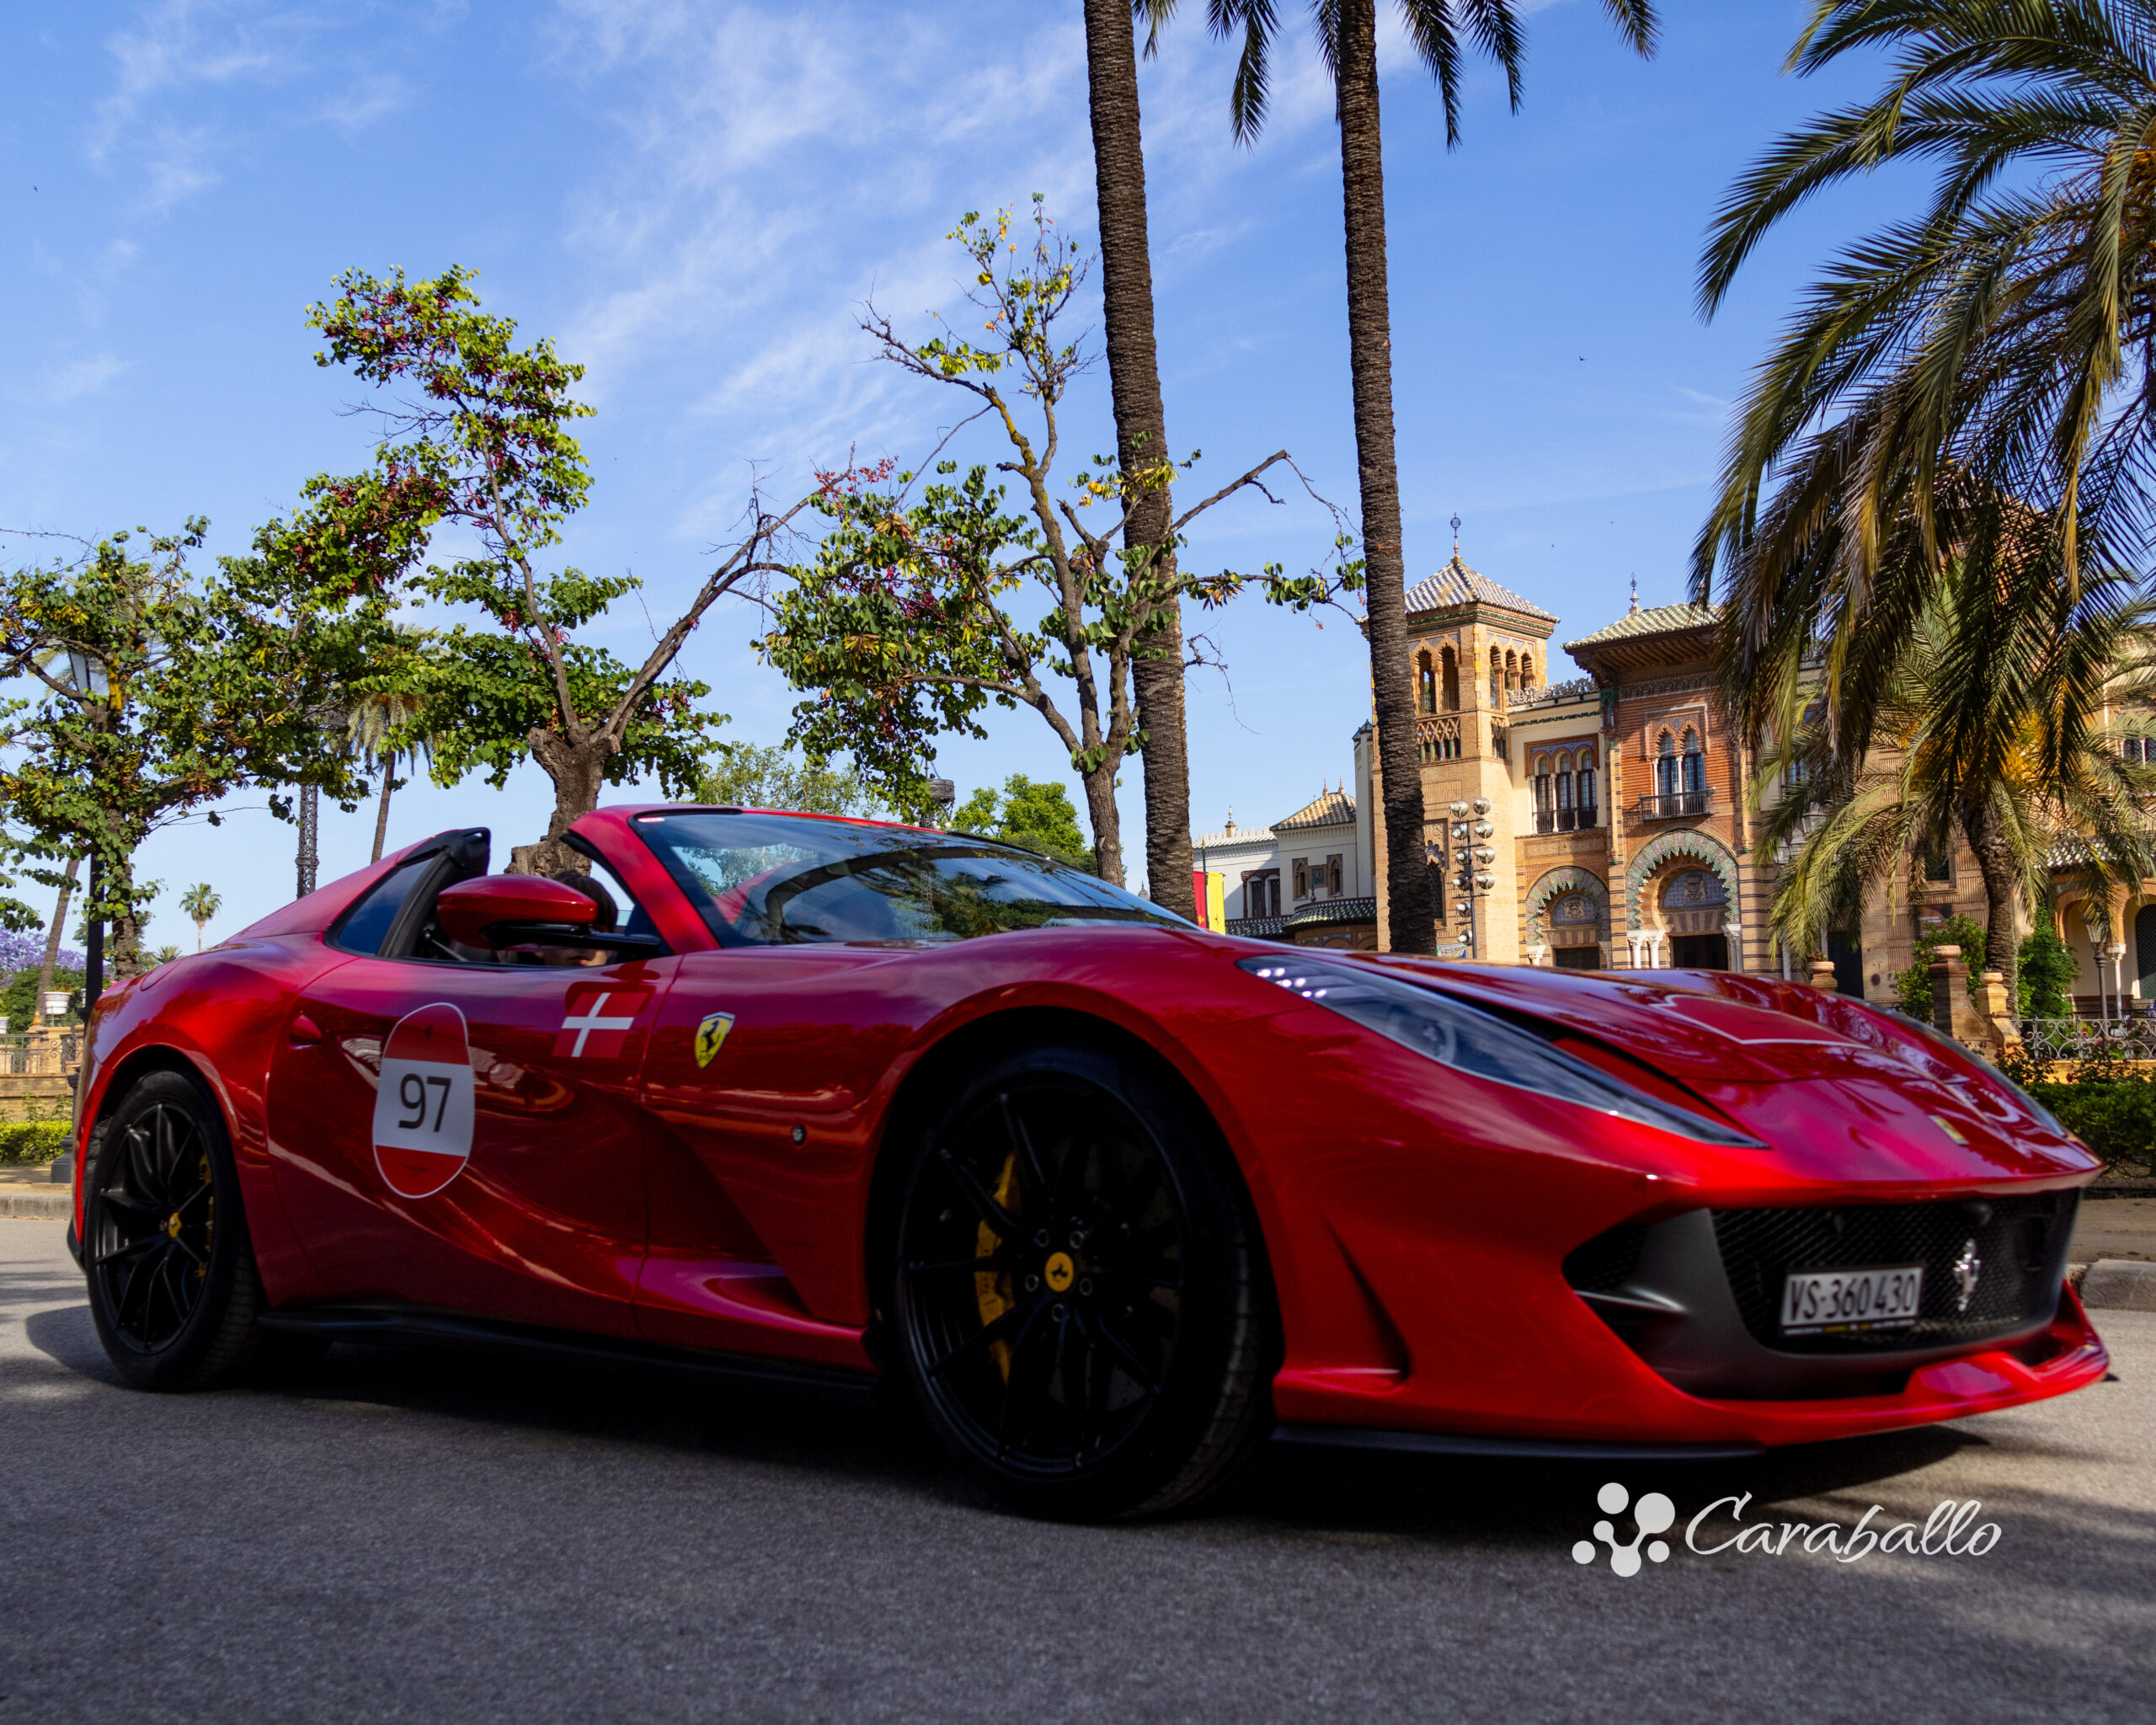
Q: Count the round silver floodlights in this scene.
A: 10